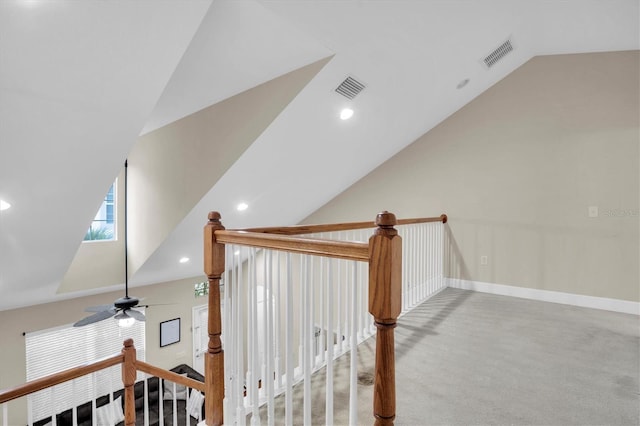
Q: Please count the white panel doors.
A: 1